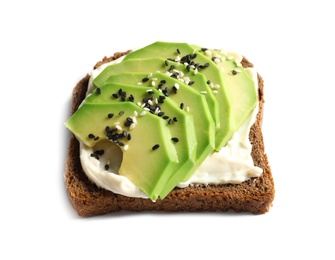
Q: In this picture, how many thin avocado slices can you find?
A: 6